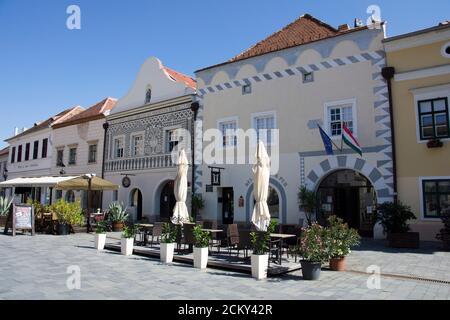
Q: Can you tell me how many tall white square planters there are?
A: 5